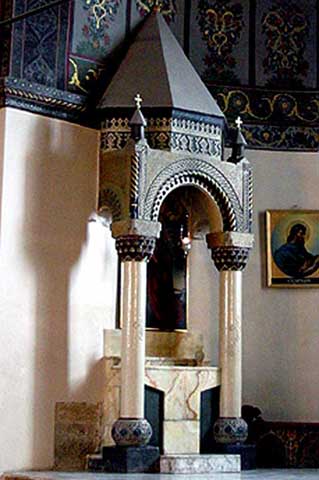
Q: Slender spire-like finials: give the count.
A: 2